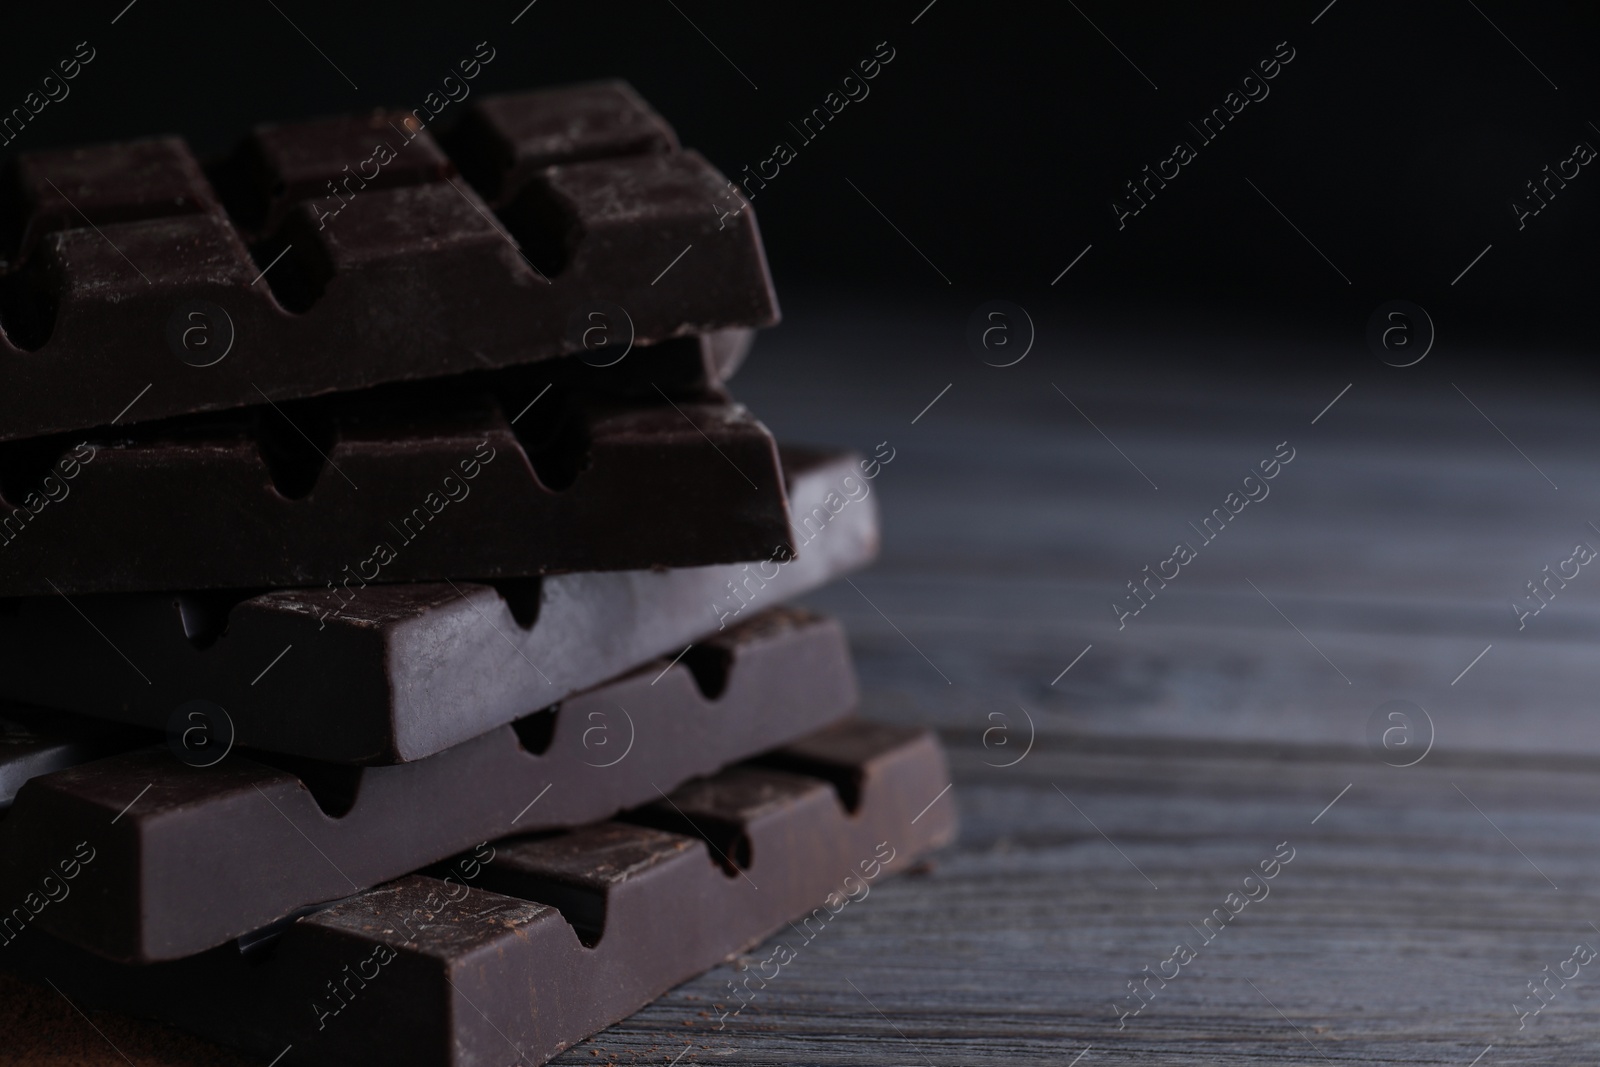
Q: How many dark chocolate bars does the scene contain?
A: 5